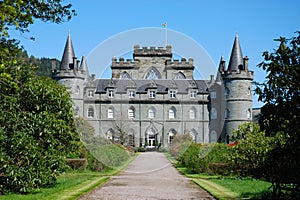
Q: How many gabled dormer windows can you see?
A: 6